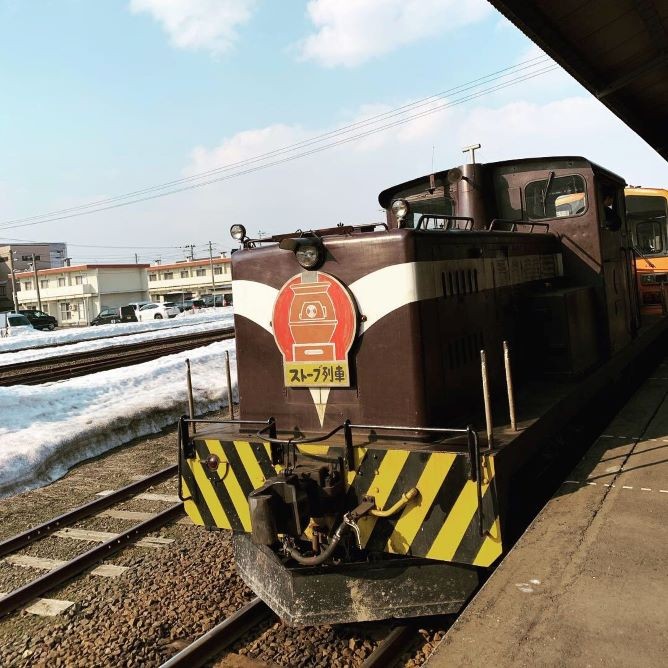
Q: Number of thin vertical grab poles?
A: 4